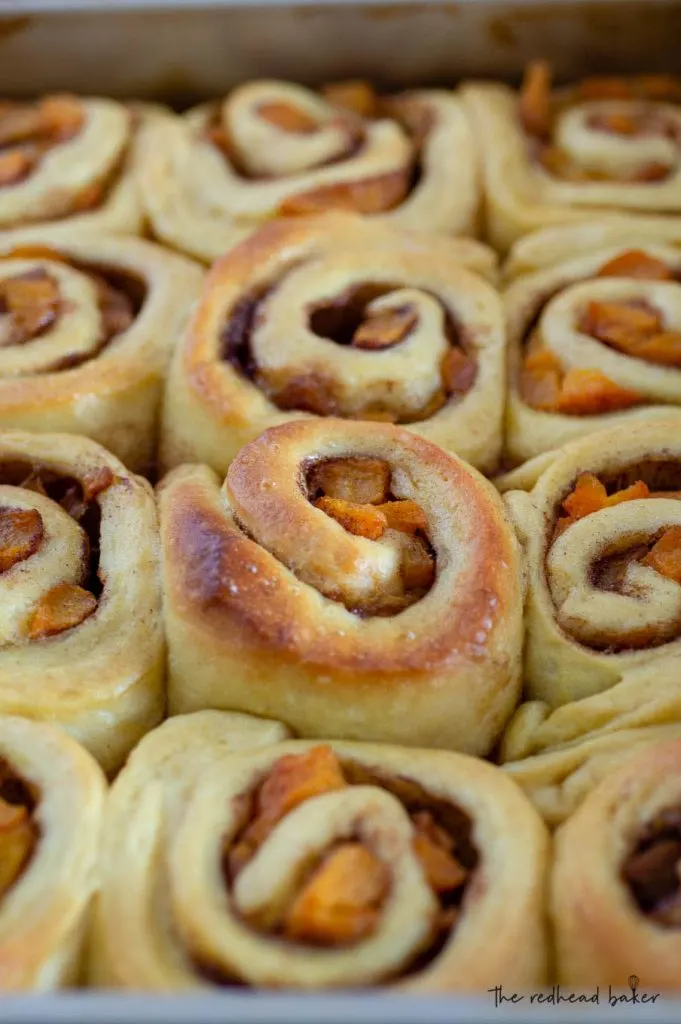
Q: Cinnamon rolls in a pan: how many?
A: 12